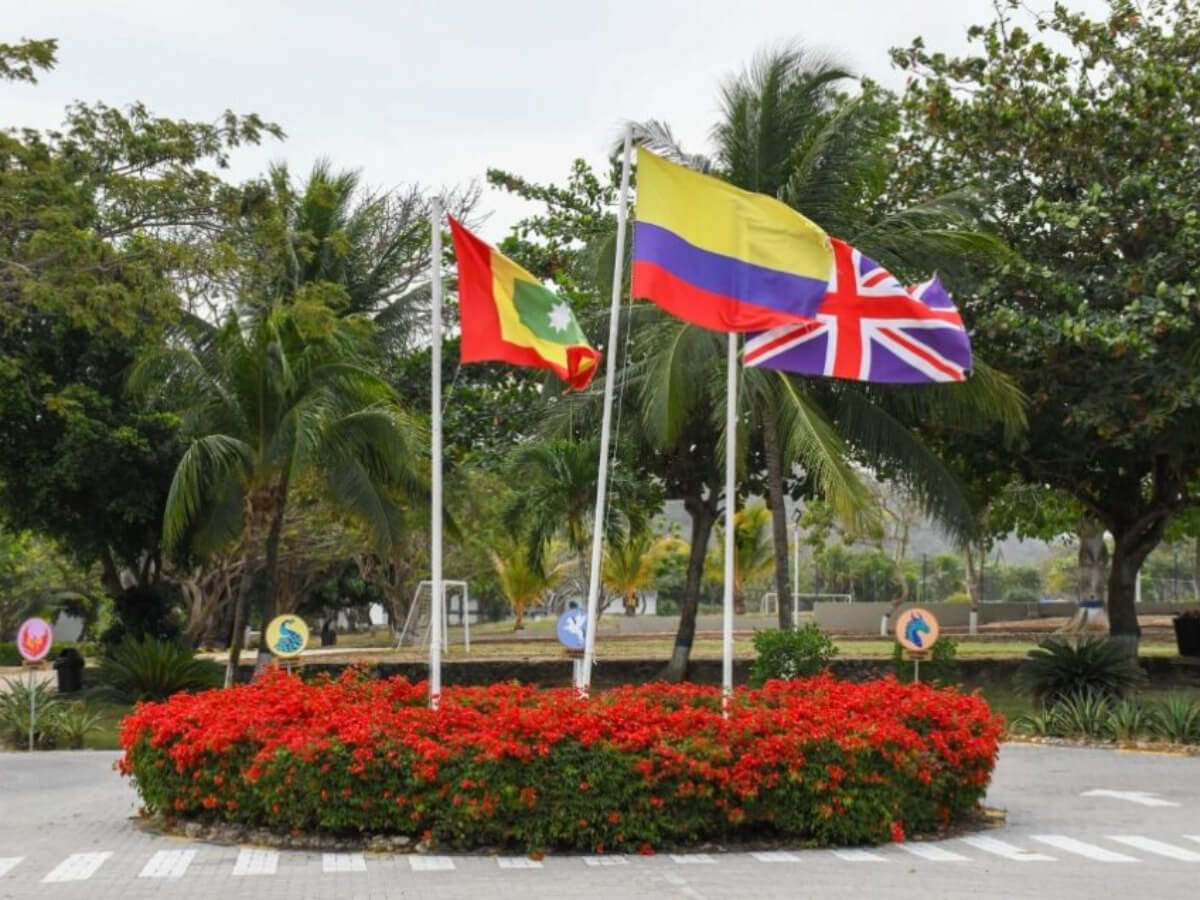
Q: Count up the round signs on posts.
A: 4